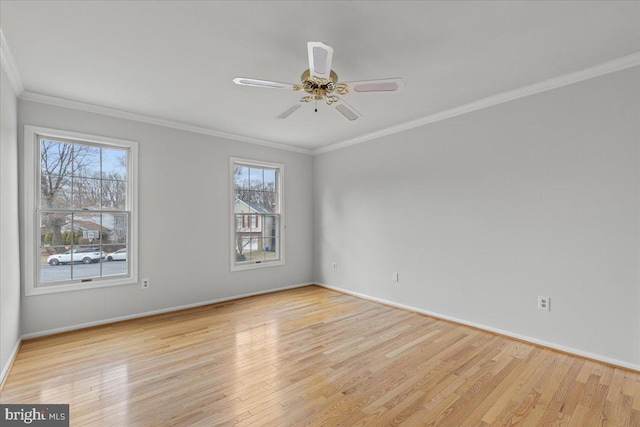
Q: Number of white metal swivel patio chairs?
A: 0